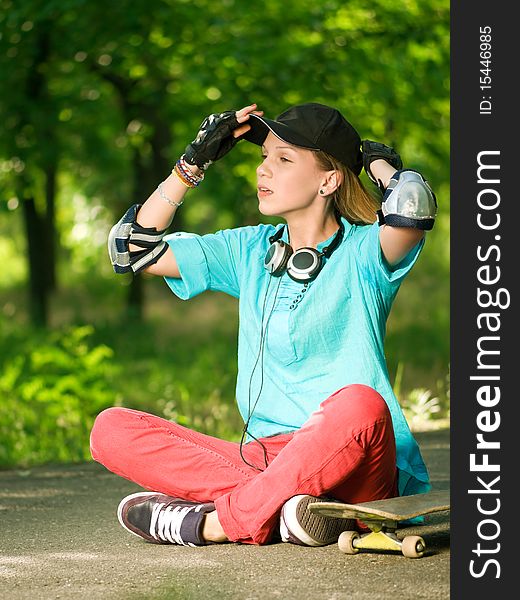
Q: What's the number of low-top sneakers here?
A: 2